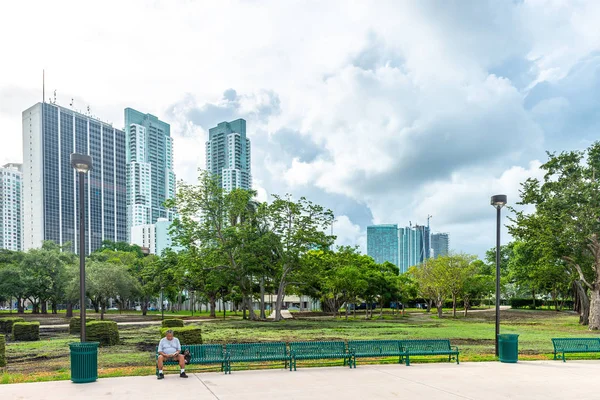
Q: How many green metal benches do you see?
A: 6